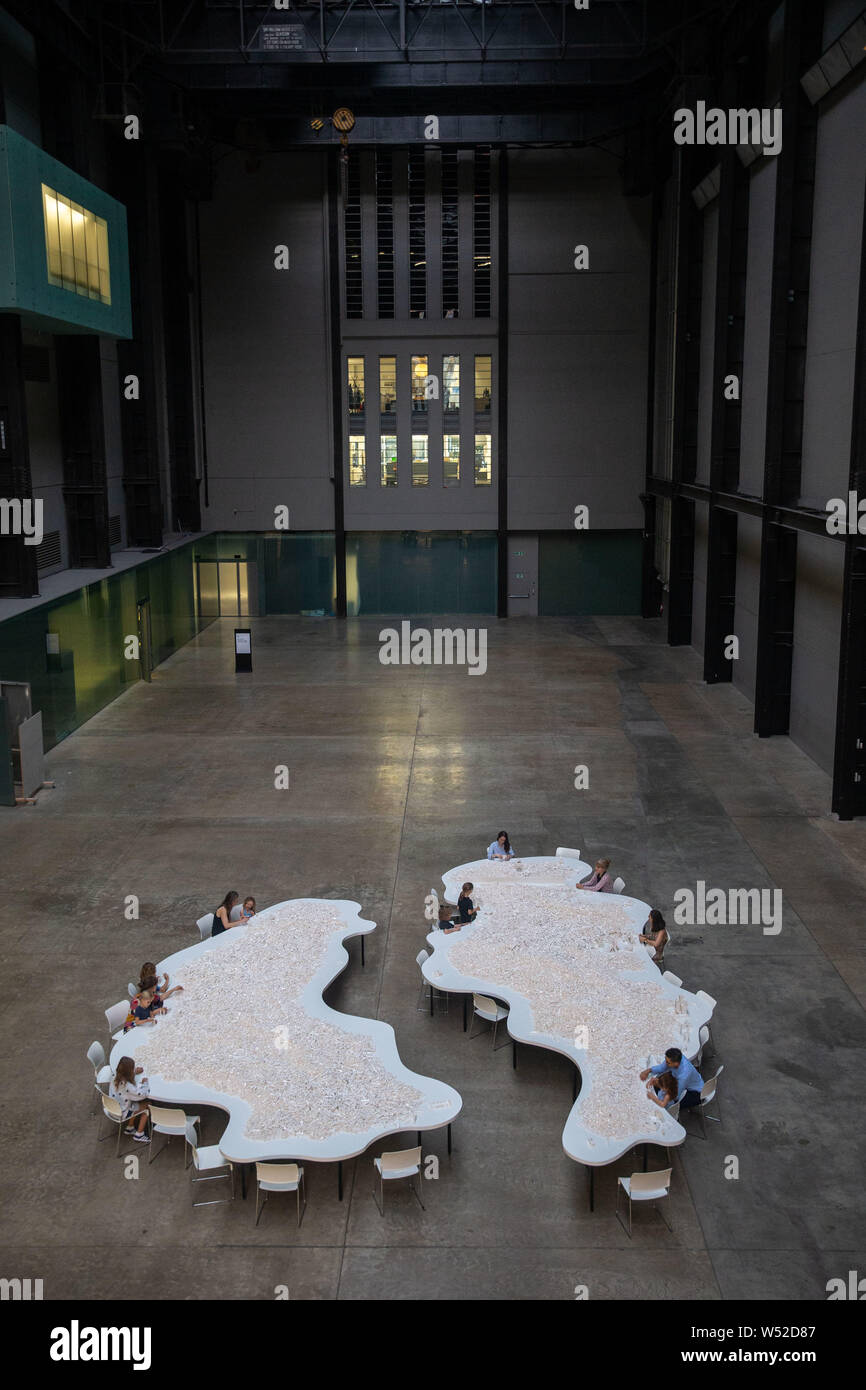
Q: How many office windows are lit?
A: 10